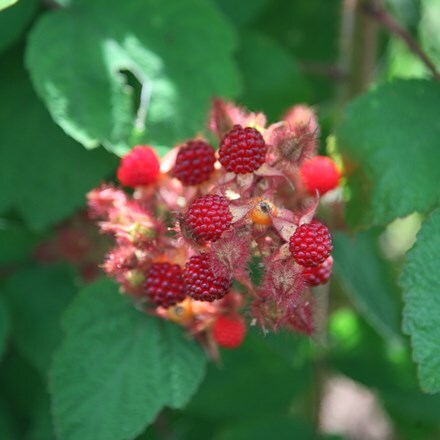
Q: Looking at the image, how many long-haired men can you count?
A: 0